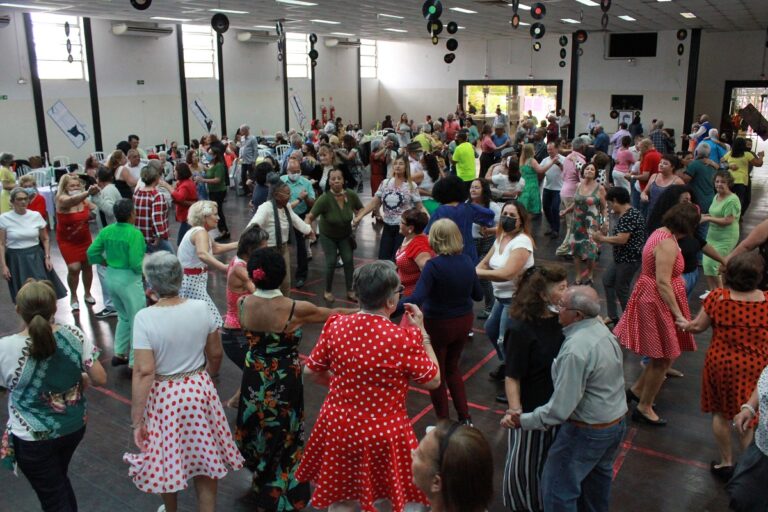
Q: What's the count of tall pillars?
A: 9